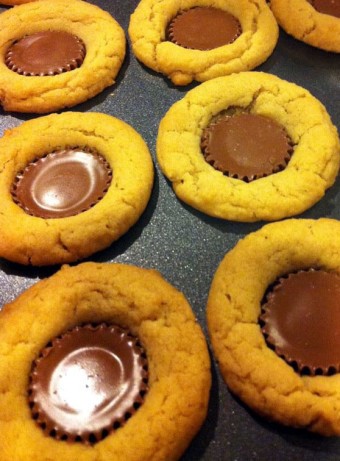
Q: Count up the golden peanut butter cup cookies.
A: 7